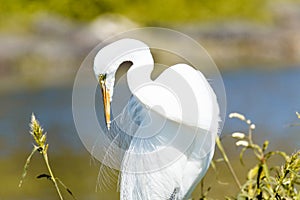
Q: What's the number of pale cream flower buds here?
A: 5